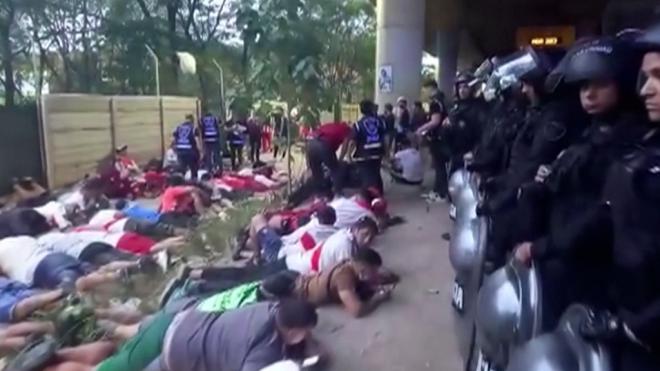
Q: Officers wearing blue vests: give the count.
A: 4